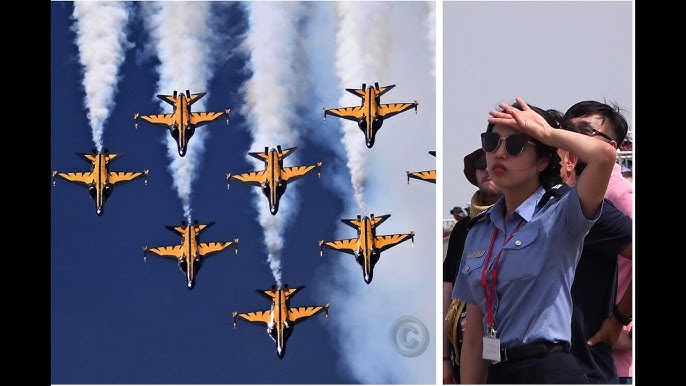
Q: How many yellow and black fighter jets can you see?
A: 8